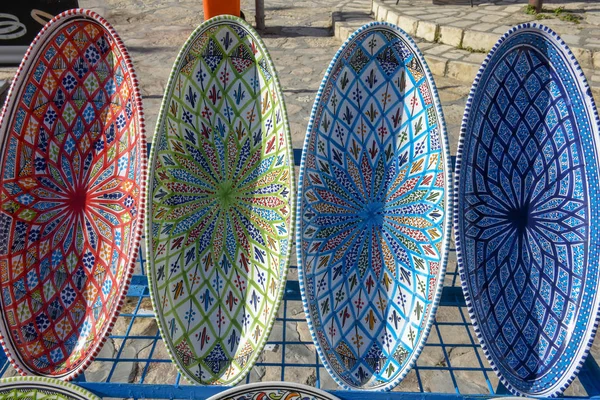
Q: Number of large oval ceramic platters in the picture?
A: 4